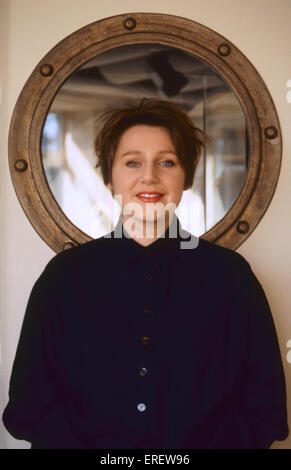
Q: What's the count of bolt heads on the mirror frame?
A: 7